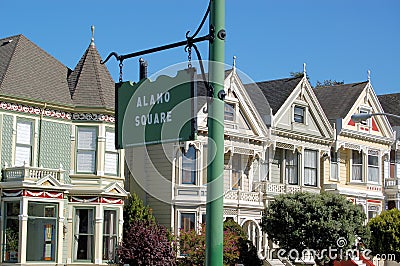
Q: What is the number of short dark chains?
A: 2